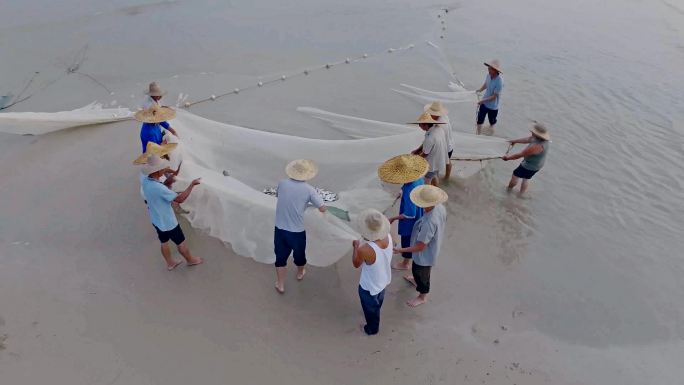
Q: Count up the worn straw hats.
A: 12